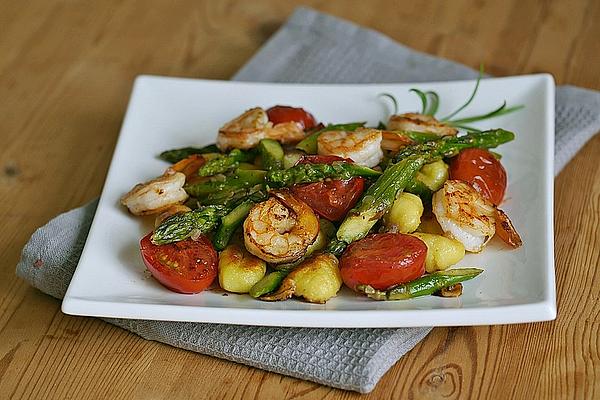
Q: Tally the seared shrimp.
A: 6